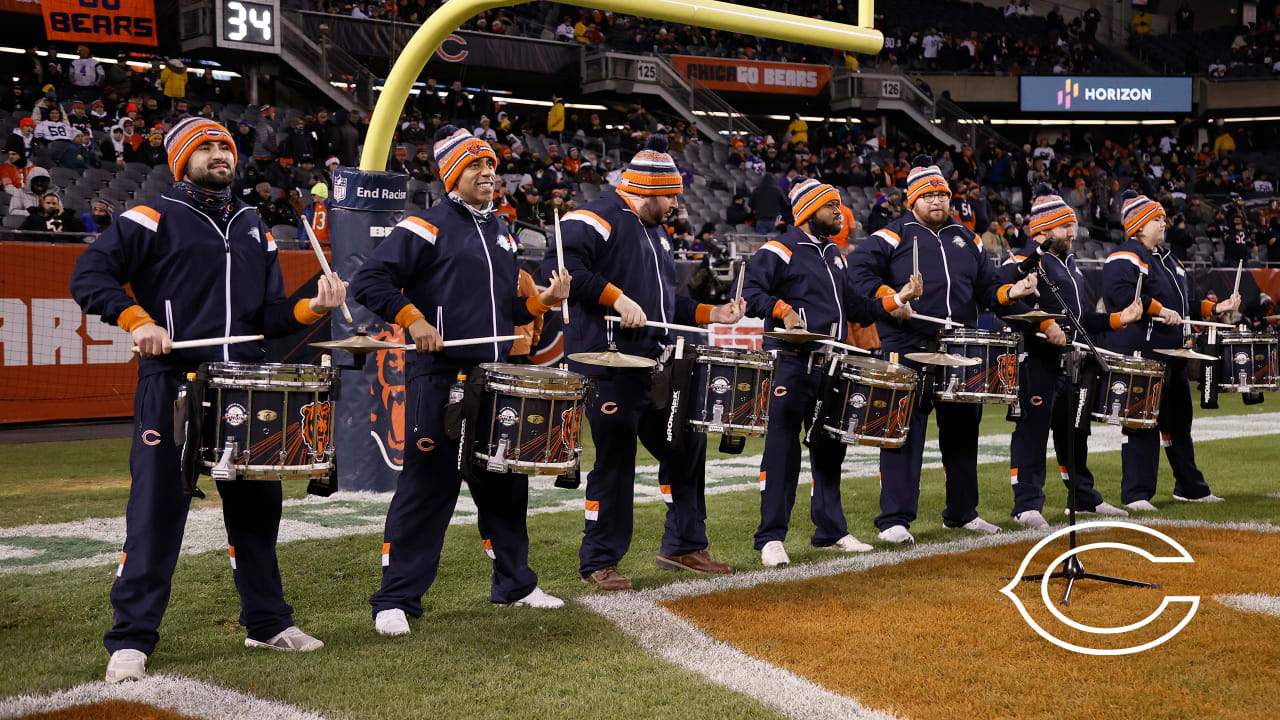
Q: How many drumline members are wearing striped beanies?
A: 7